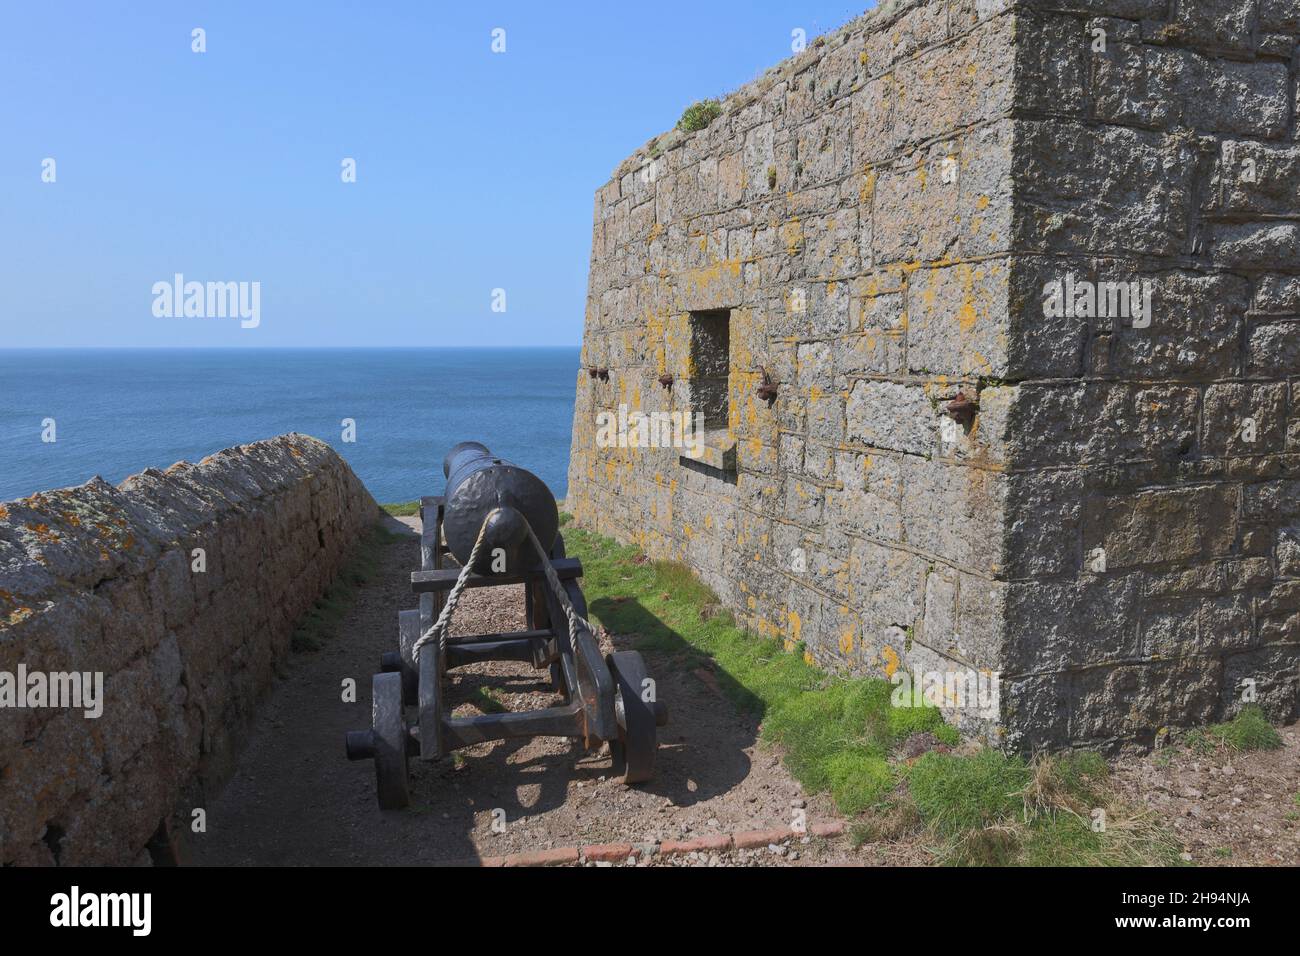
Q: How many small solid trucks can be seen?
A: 4